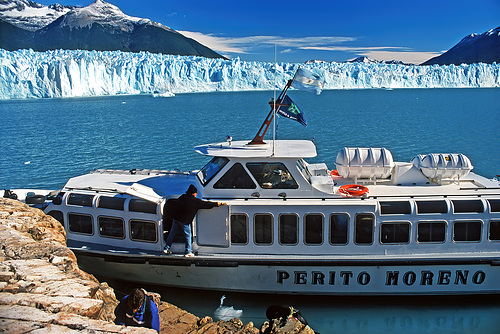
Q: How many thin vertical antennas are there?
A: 1